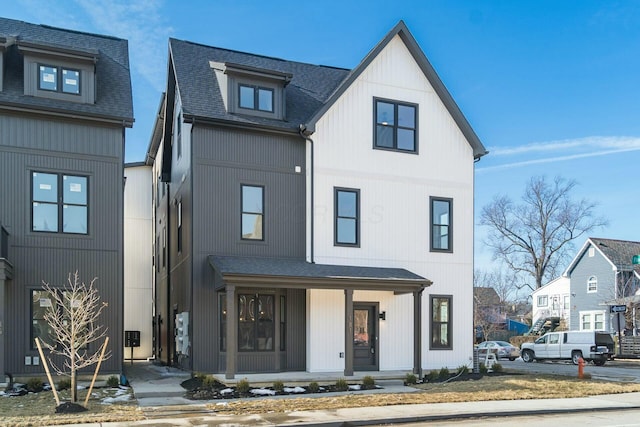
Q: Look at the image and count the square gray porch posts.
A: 3